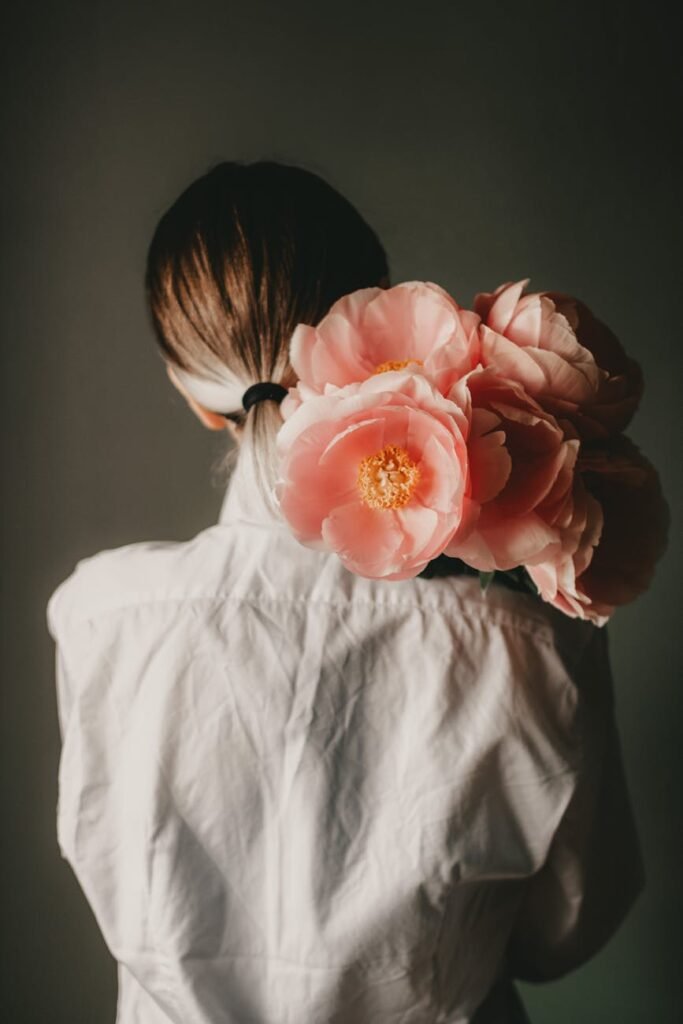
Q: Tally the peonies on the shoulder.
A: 5